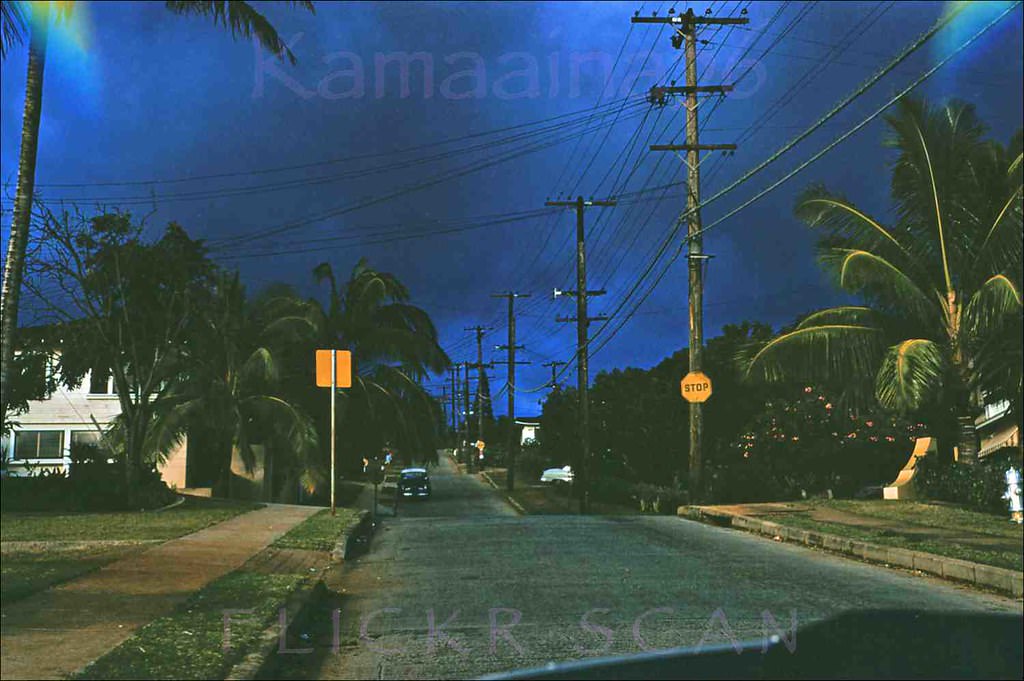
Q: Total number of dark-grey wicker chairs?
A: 0